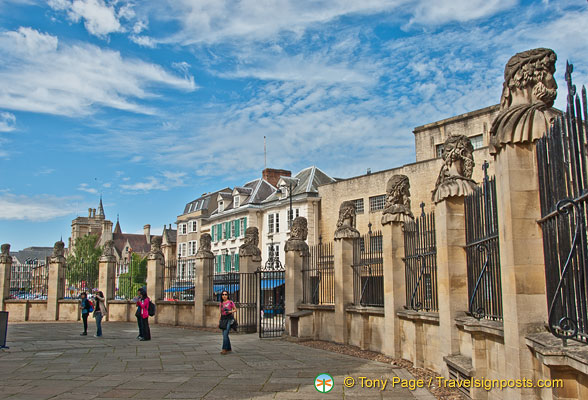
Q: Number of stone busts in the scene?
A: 11